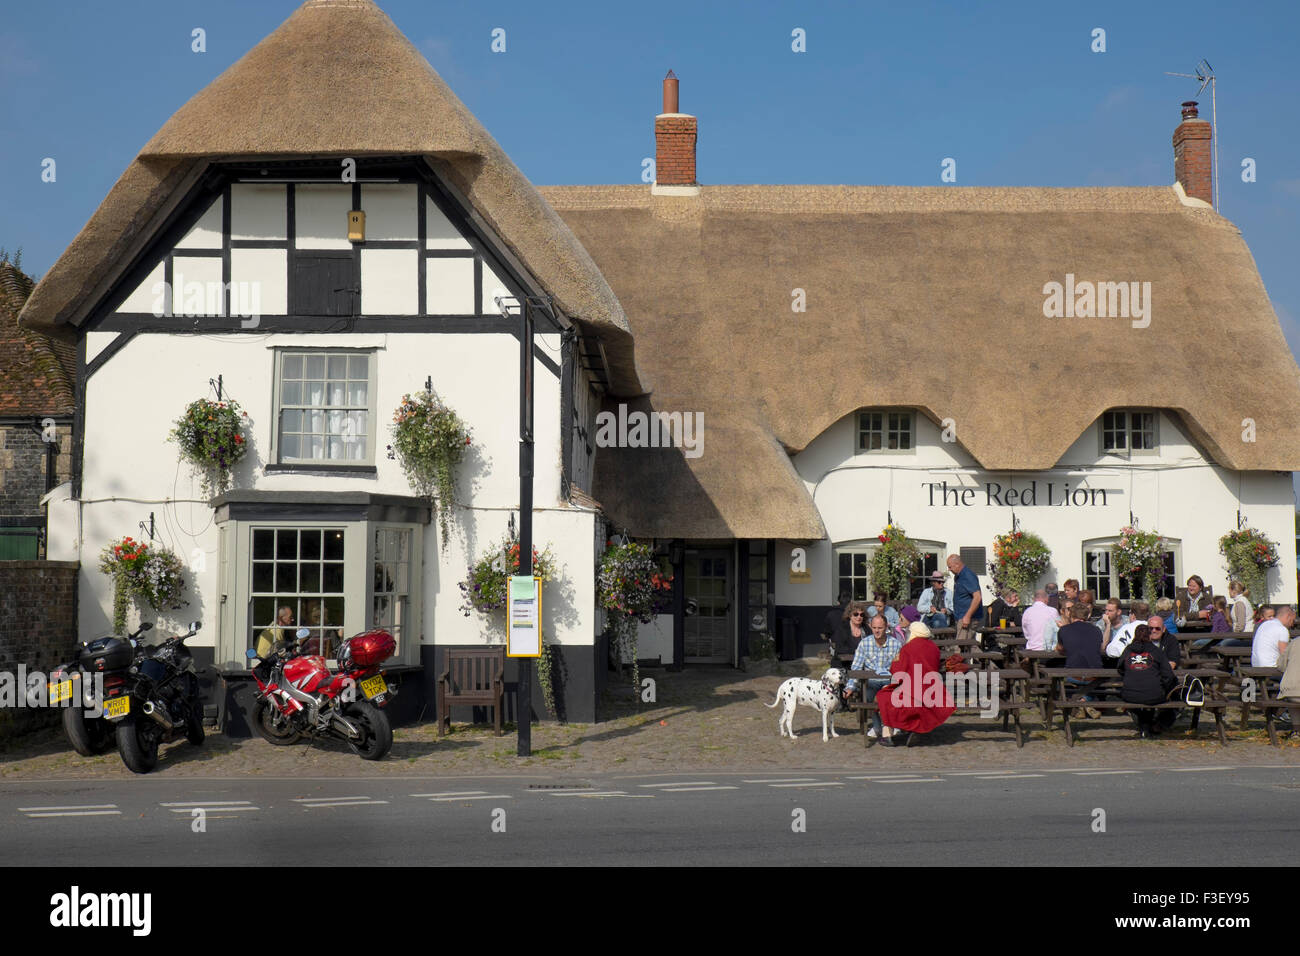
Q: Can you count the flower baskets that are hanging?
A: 9